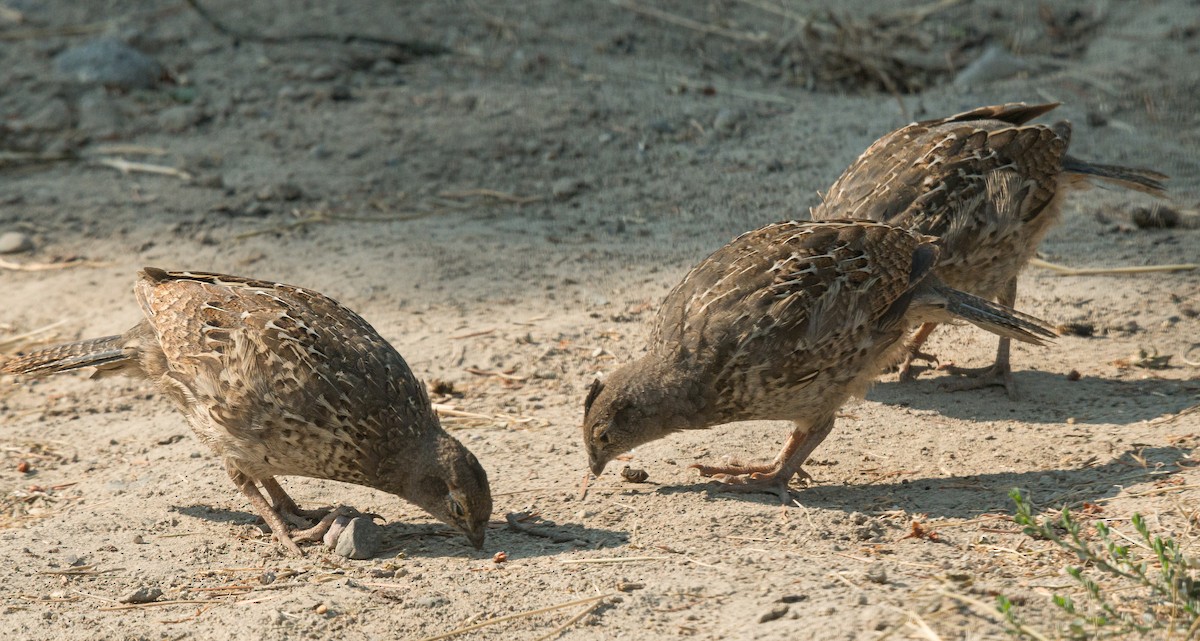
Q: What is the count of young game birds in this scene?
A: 3